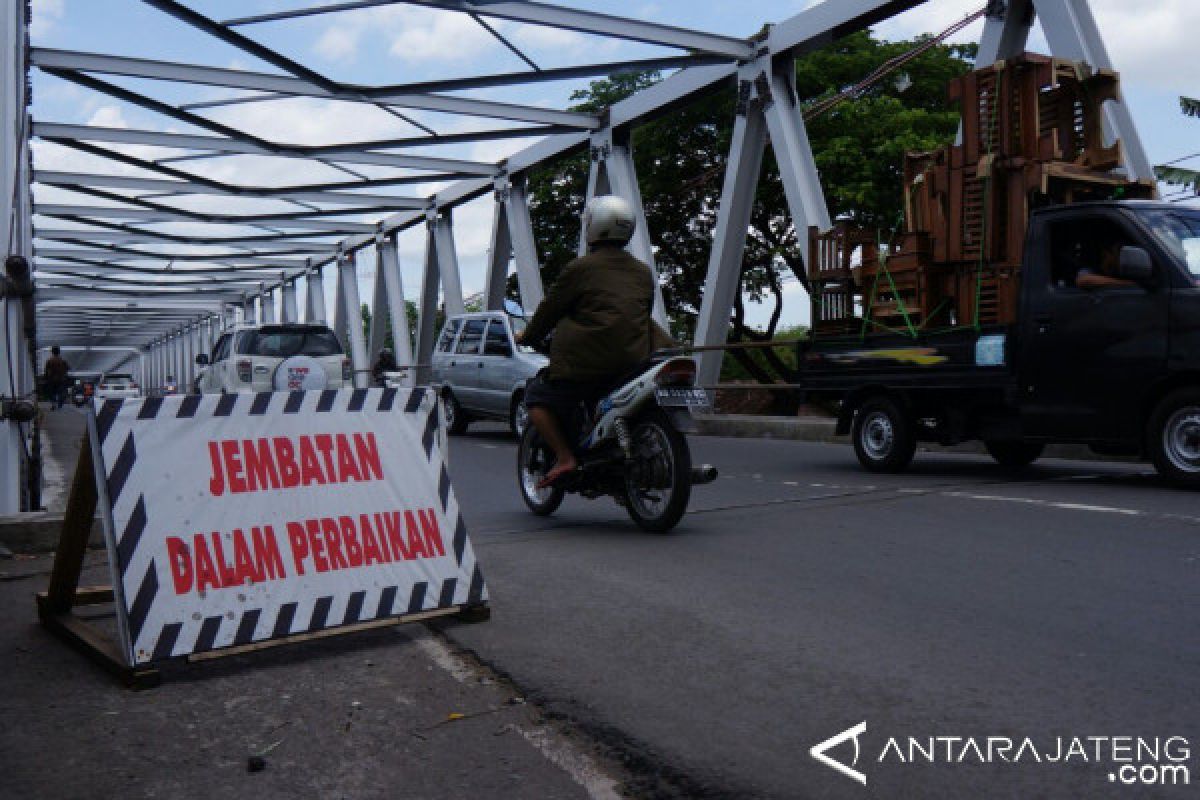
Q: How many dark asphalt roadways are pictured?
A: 1